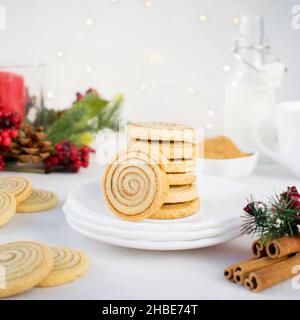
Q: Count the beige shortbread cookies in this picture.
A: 12